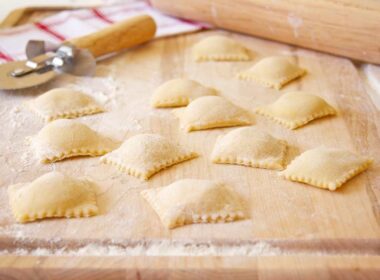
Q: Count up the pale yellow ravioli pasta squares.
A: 12